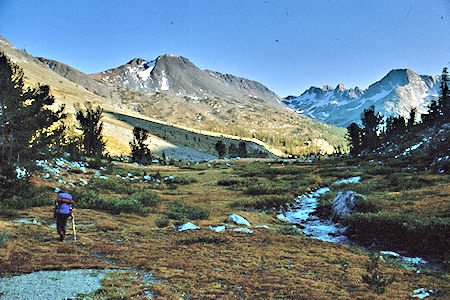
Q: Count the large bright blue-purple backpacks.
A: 1